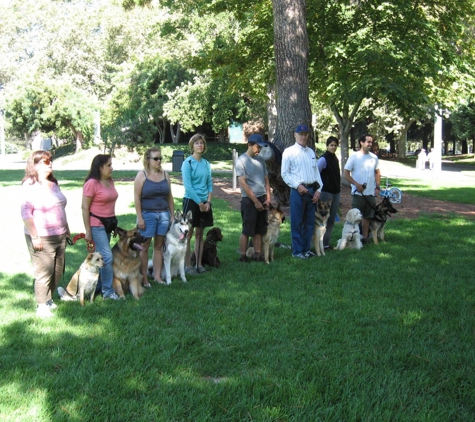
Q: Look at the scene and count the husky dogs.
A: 1